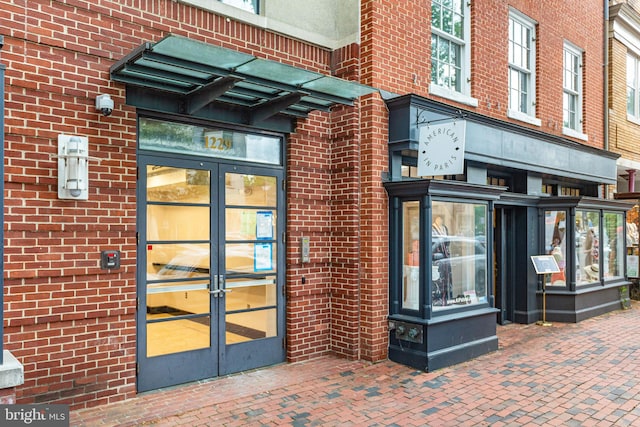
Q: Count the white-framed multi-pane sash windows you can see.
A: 3